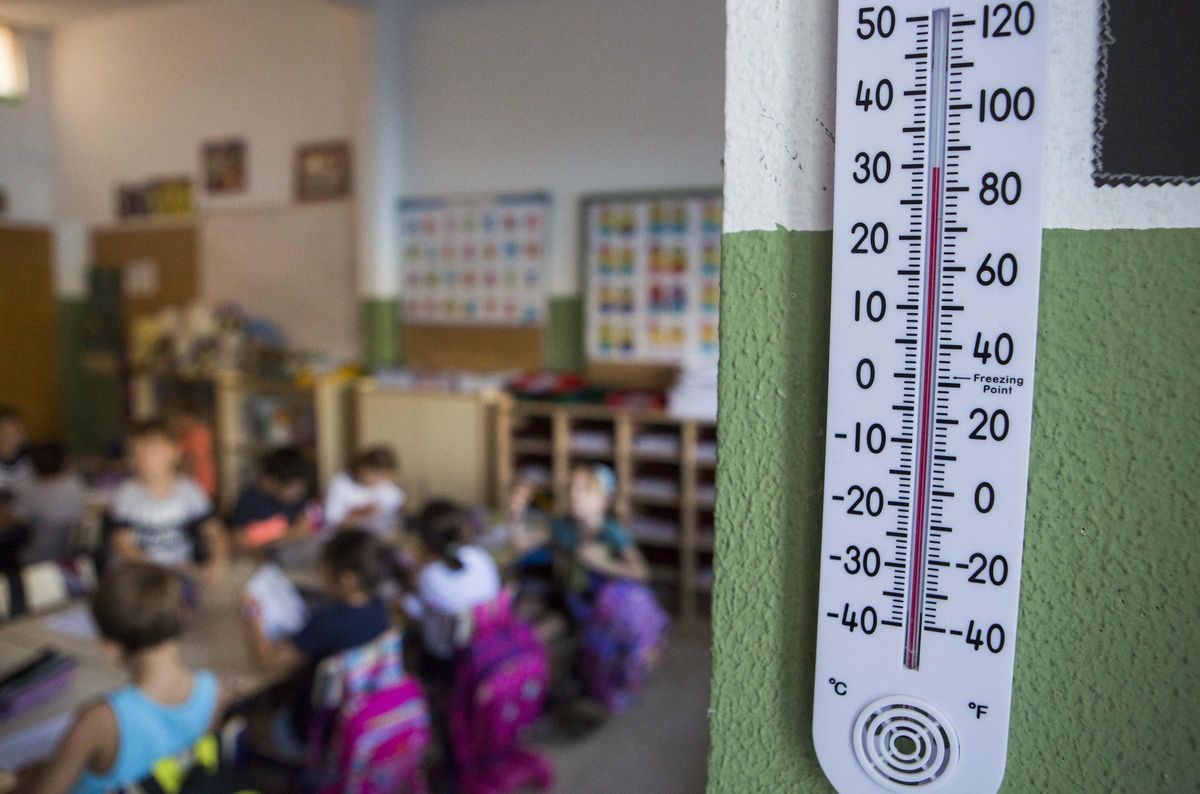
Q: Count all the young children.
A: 10